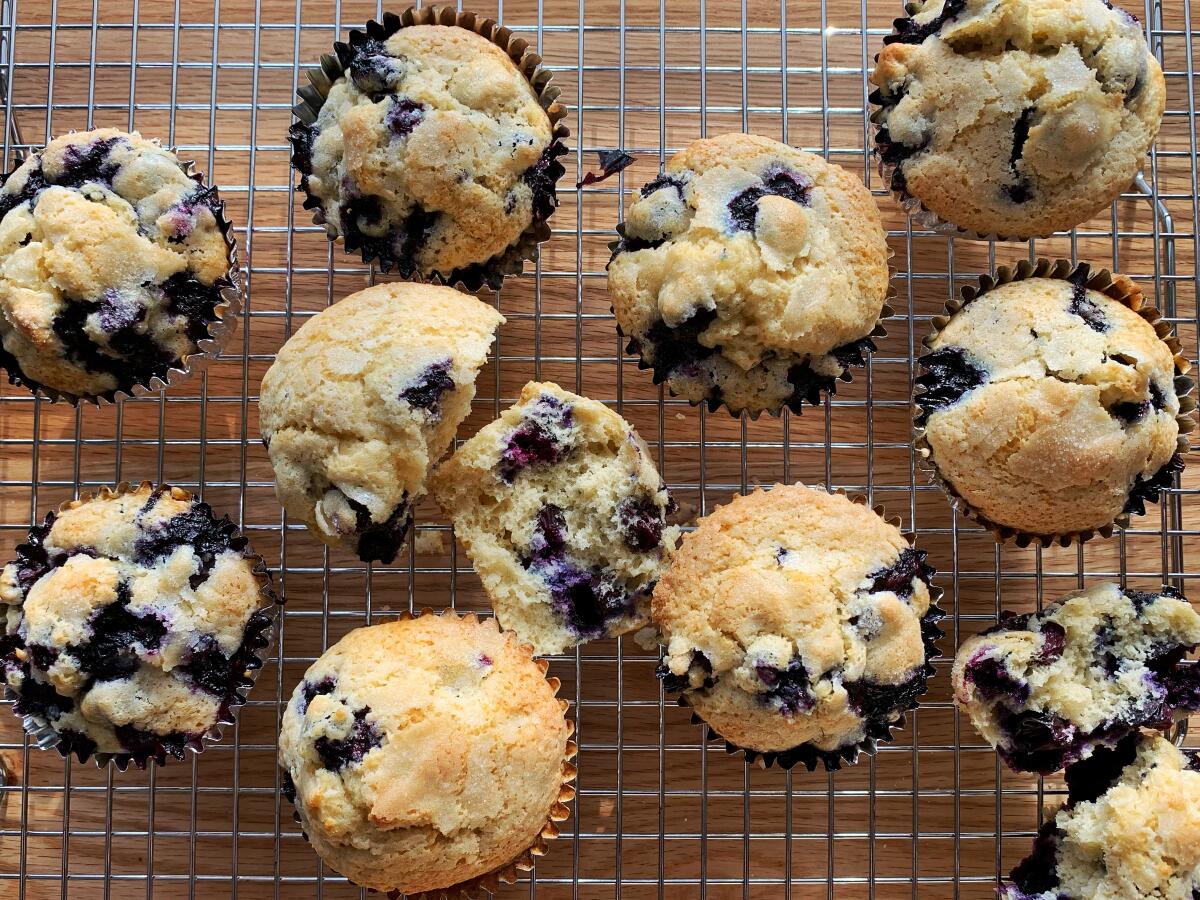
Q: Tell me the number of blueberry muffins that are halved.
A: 2